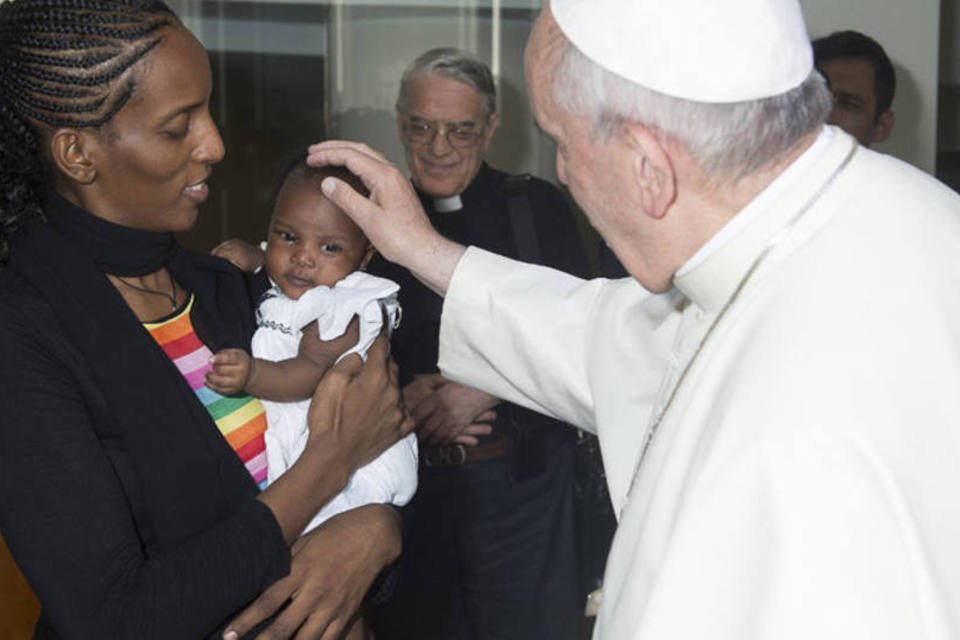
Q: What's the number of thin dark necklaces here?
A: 1